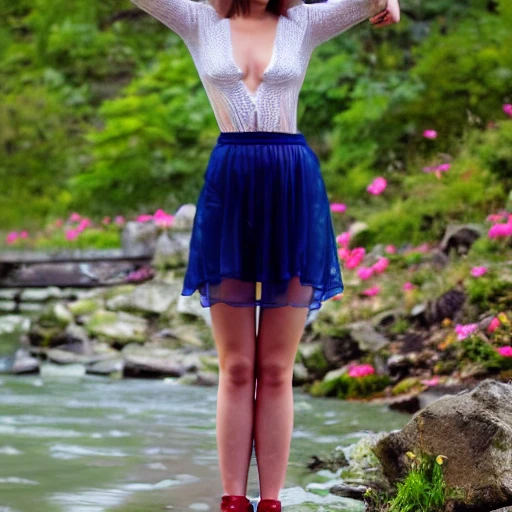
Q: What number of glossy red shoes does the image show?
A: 2